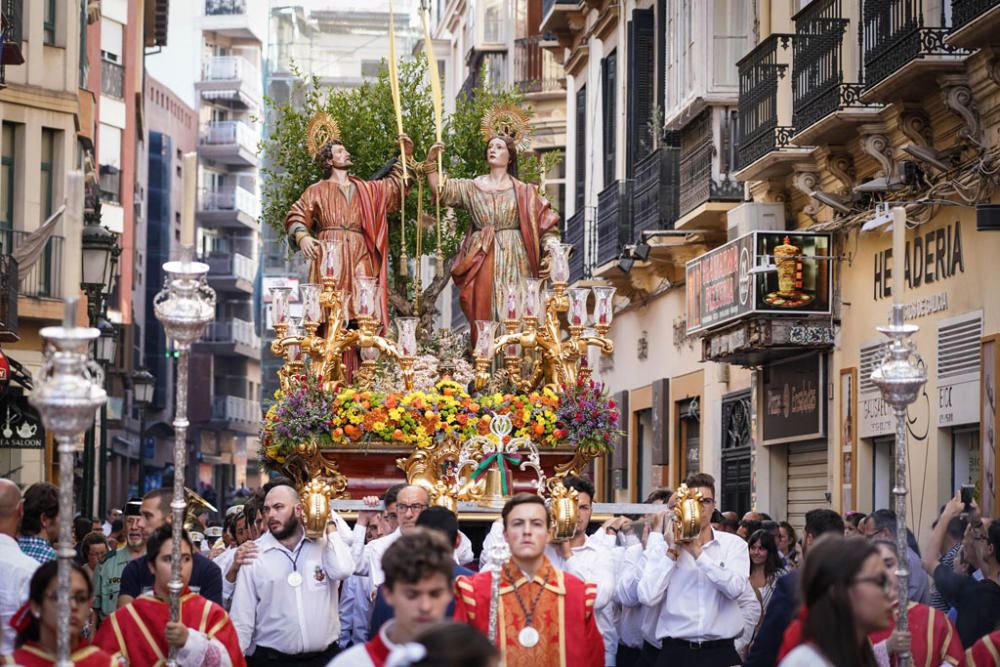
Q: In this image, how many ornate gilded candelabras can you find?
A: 2